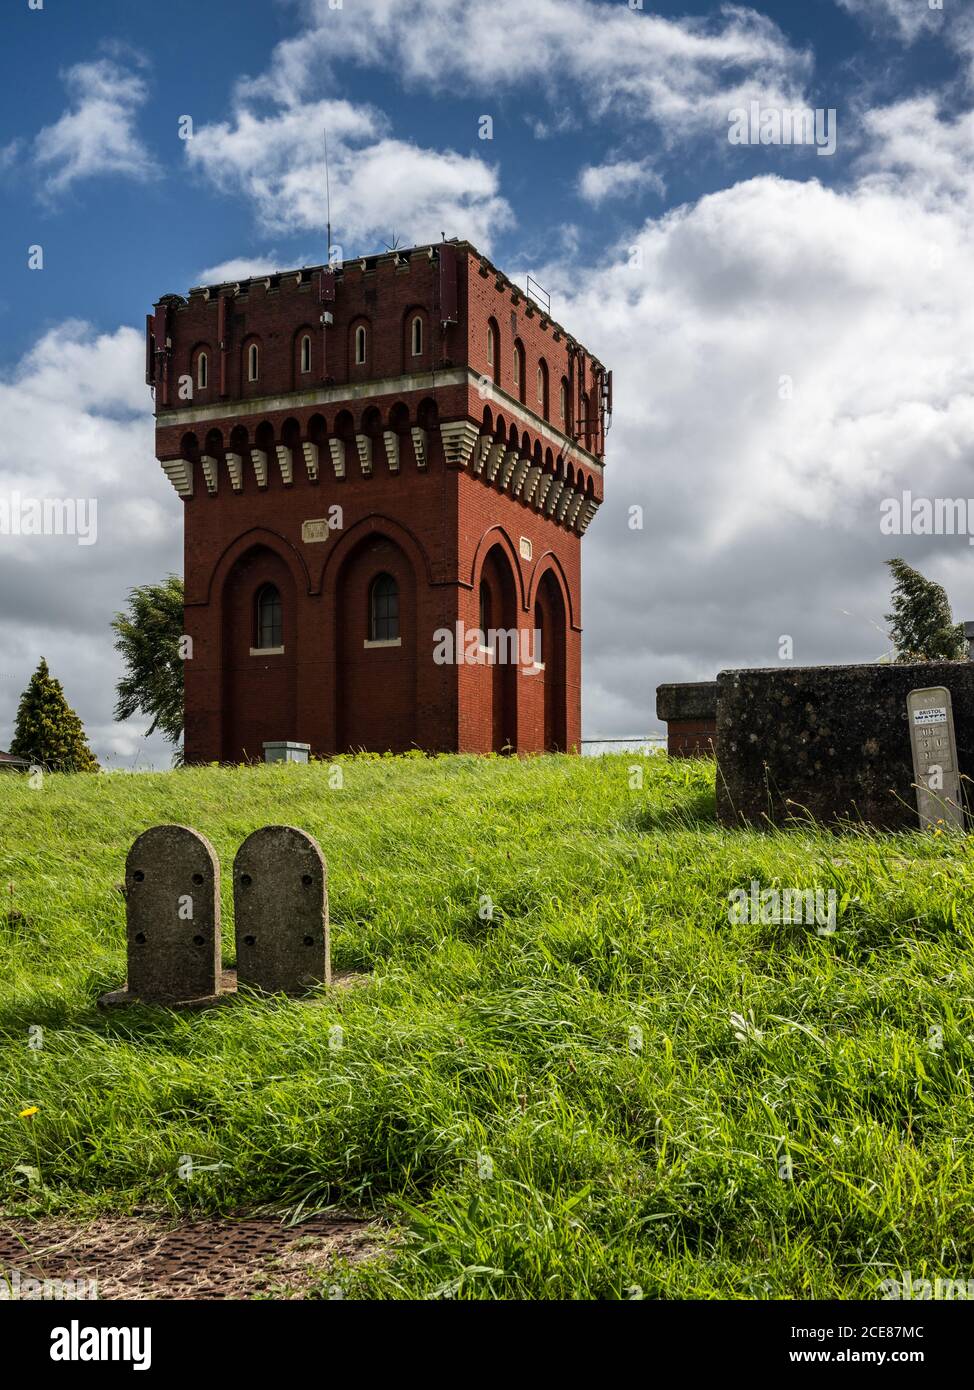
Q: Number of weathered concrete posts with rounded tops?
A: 2